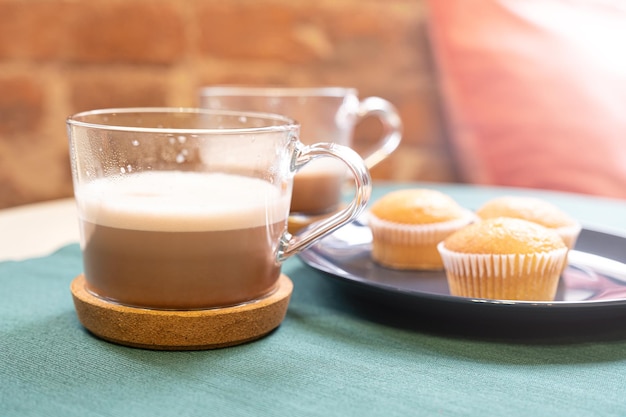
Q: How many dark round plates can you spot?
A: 1